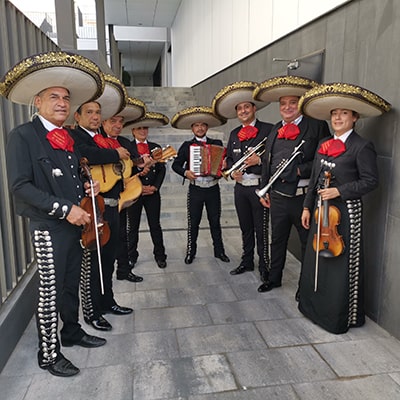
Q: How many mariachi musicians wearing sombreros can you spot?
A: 8